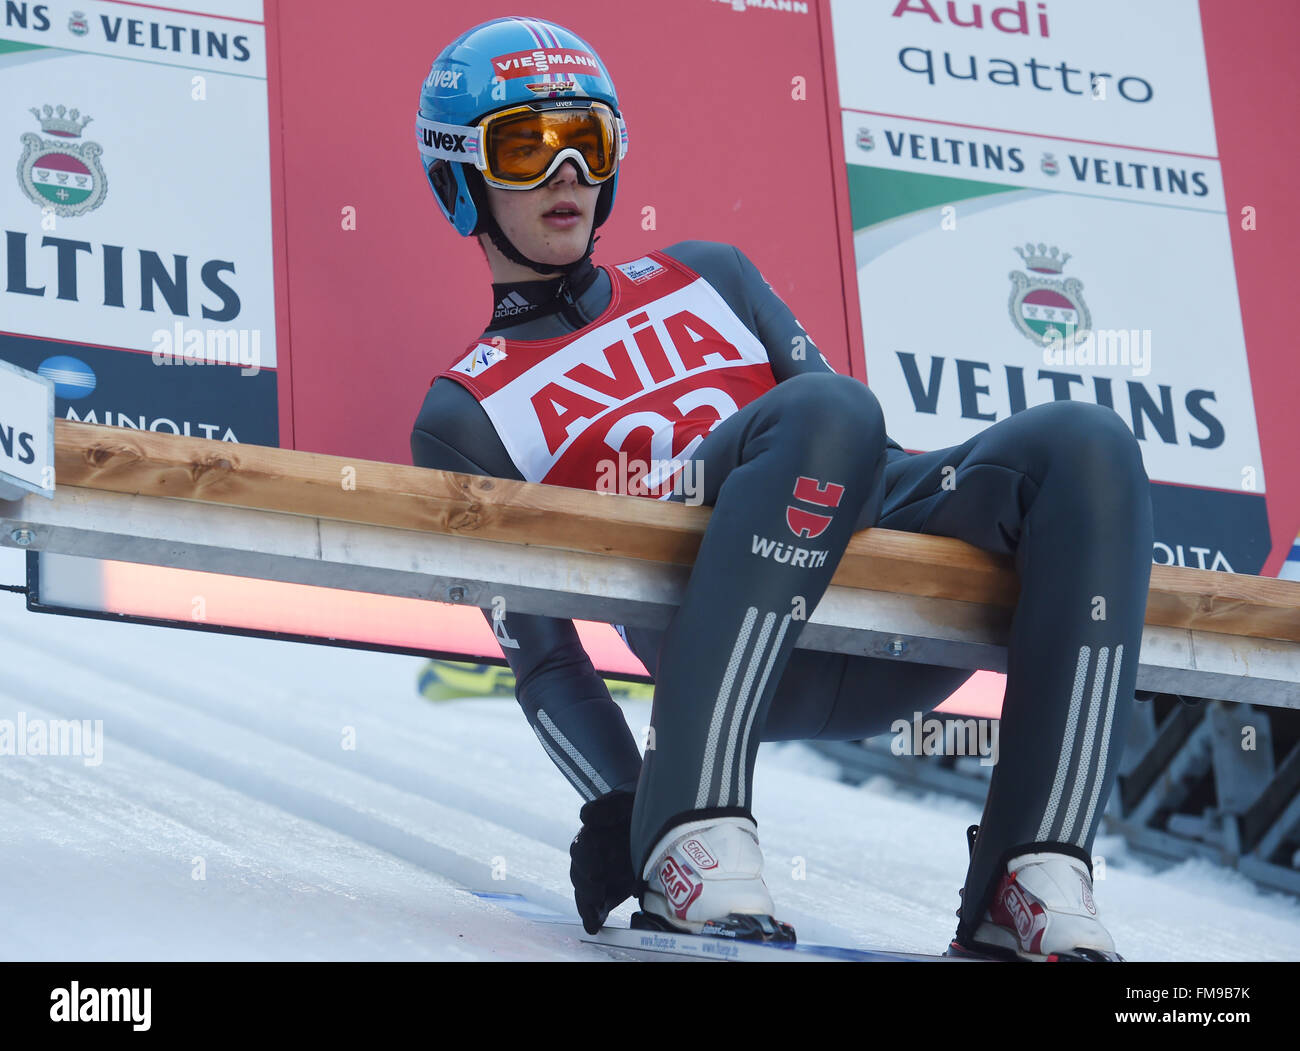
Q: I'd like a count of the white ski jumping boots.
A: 2